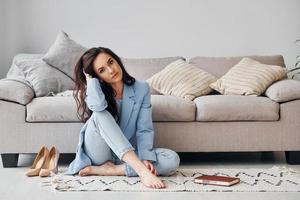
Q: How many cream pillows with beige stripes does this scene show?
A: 2